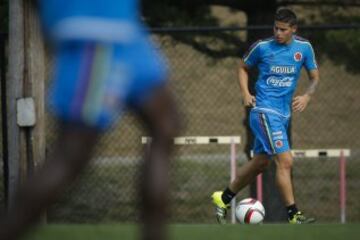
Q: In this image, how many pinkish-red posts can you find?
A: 3